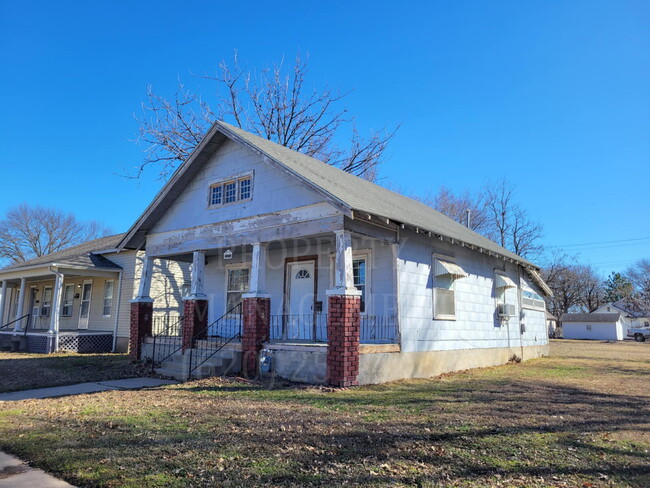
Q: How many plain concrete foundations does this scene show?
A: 1